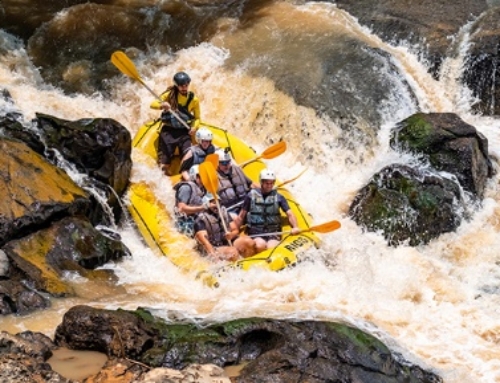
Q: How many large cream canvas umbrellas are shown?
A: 0